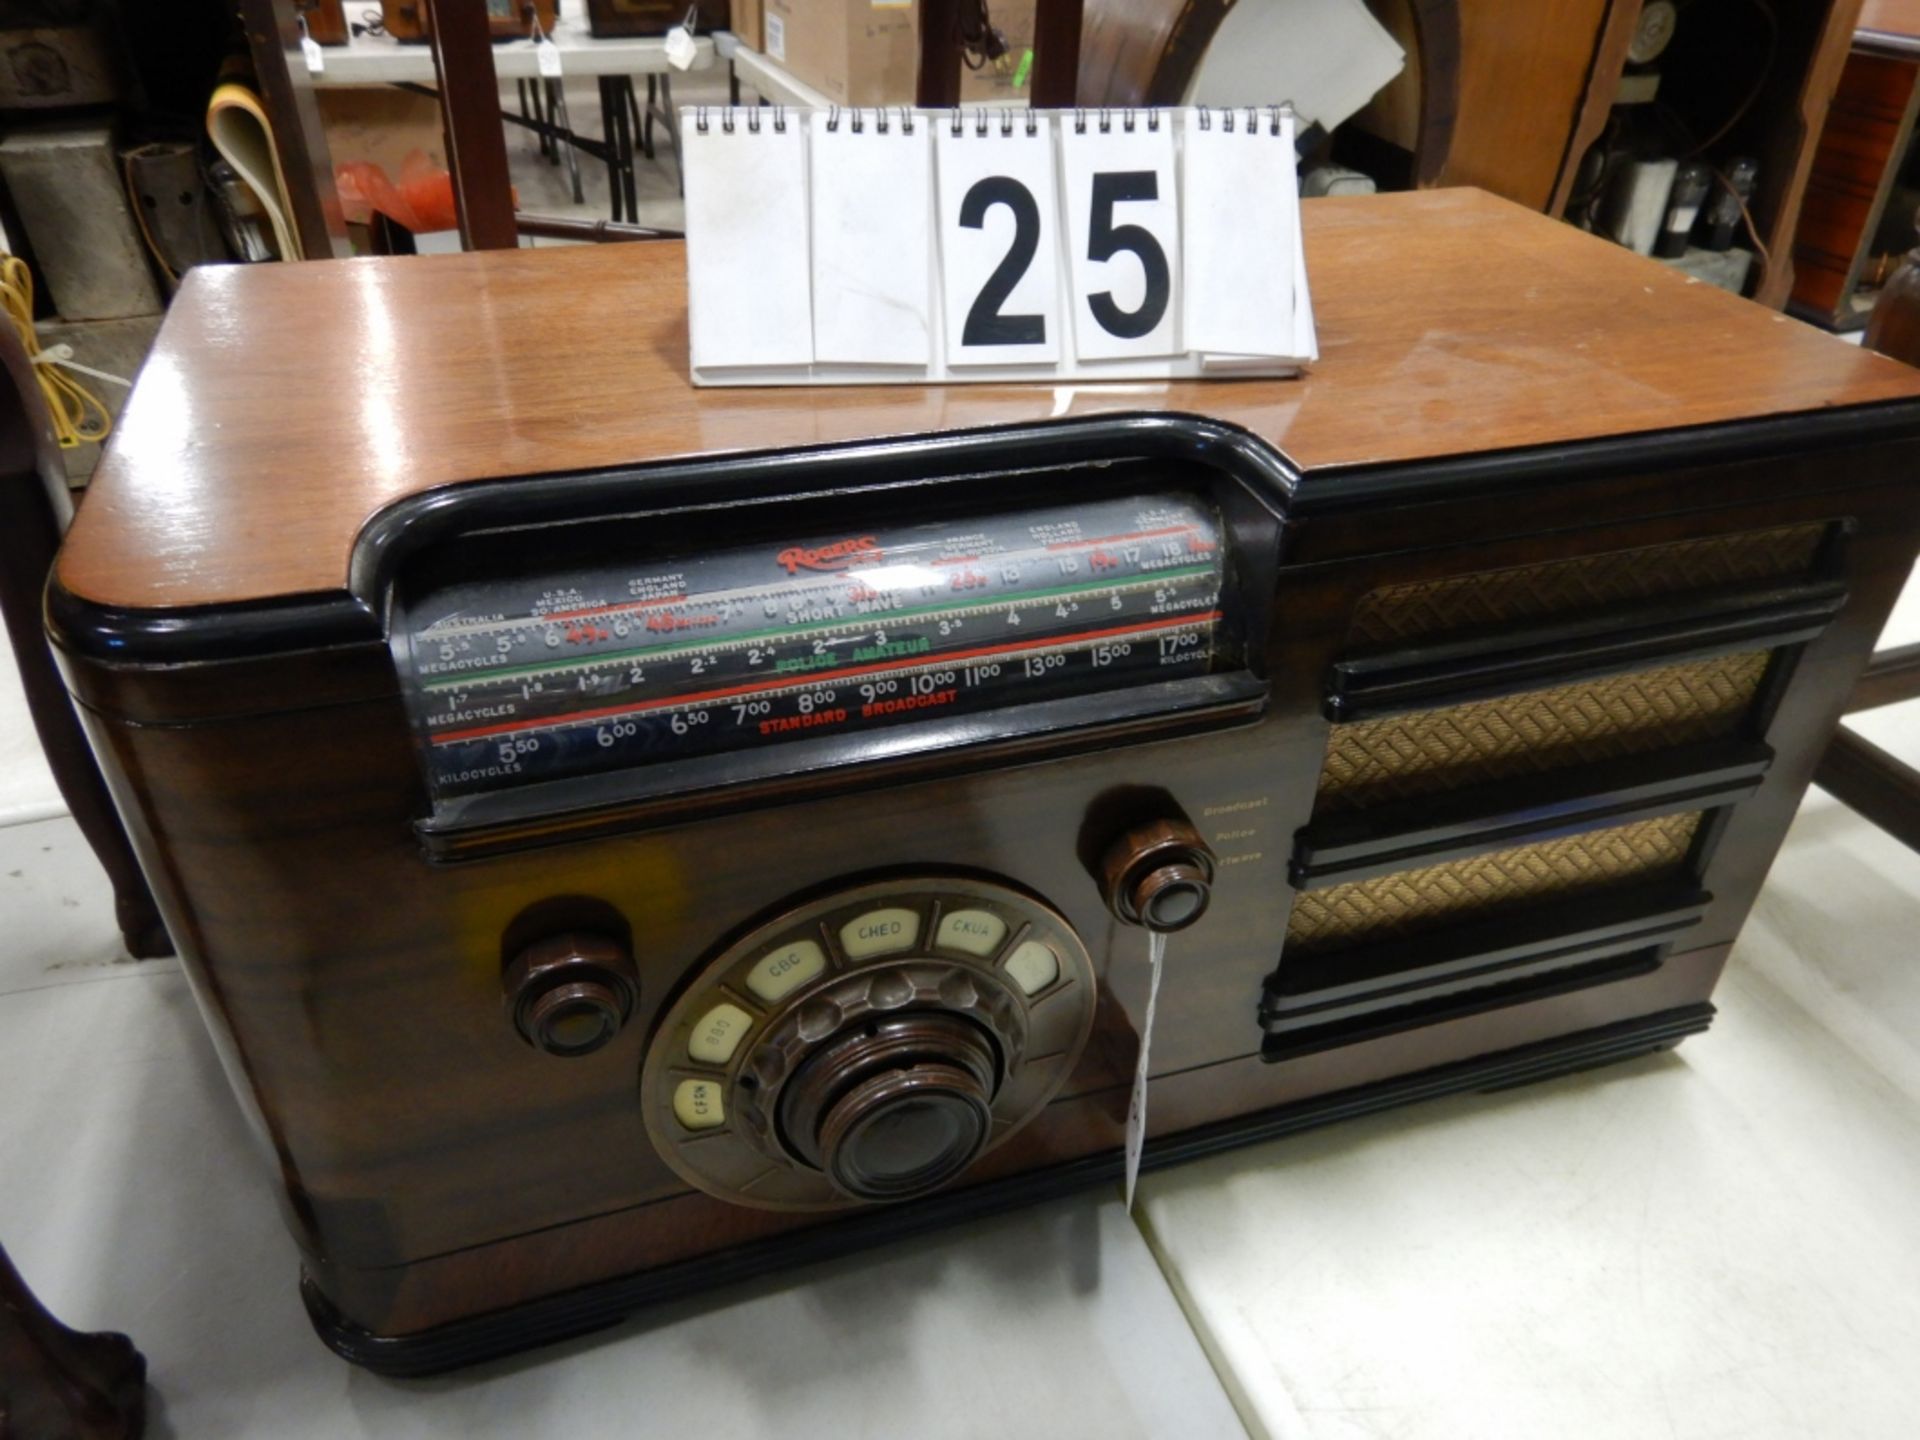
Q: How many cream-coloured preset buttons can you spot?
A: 6